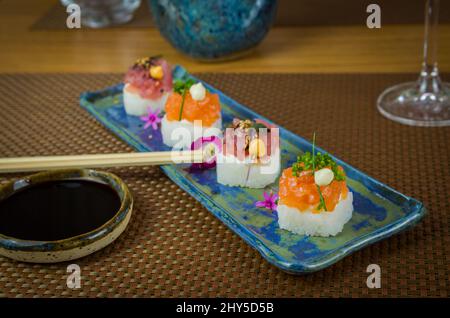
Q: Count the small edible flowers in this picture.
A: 3